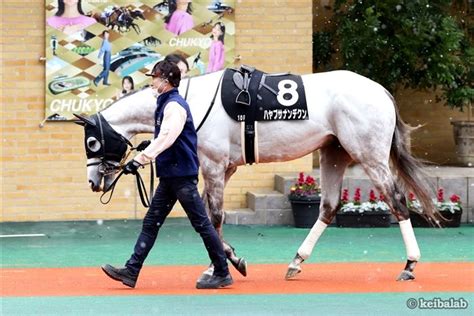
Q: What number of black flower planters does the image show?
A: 3